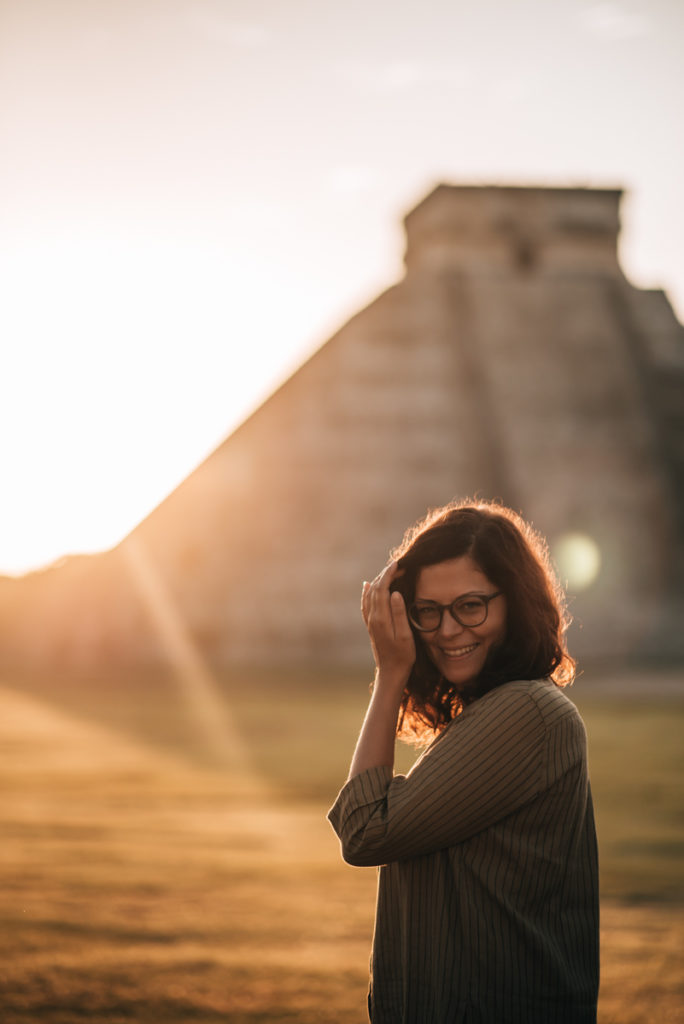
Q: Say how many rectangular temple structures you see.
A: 1